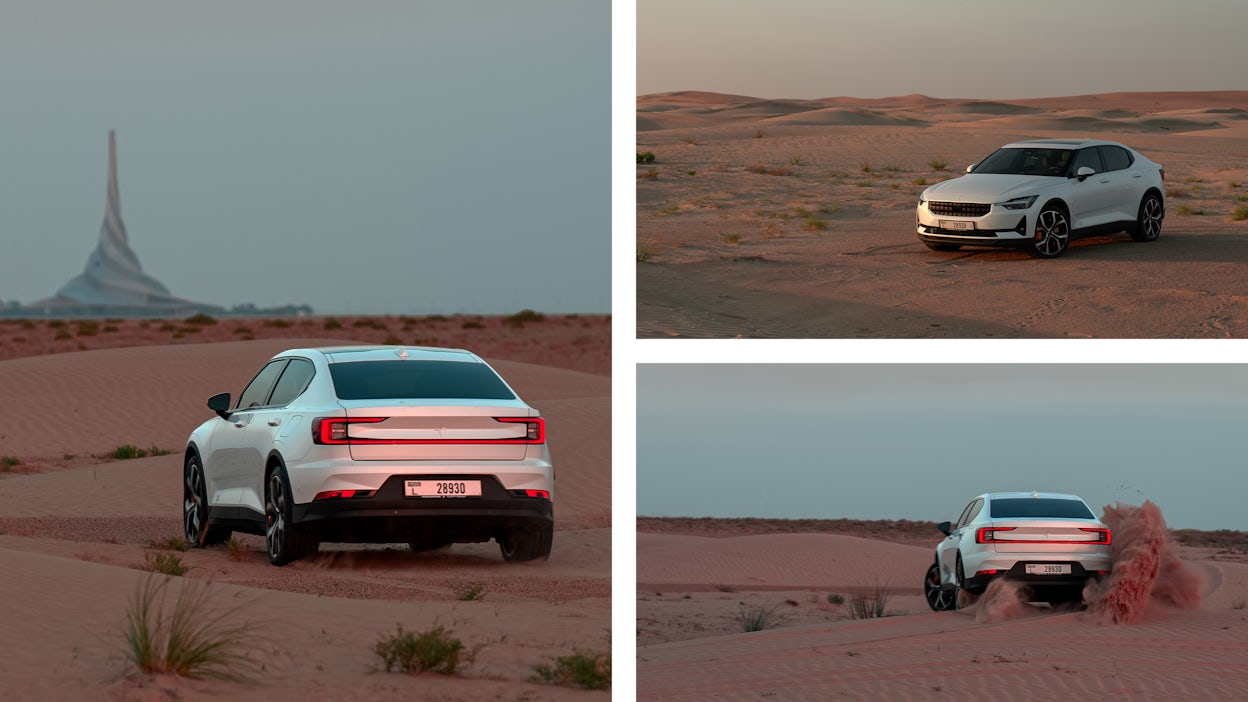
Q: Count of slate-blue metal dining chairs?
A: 0